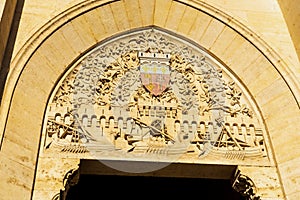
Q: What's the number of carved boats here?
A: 3